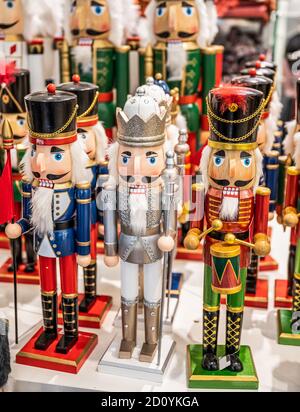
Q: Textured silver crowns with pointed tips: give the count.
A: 1